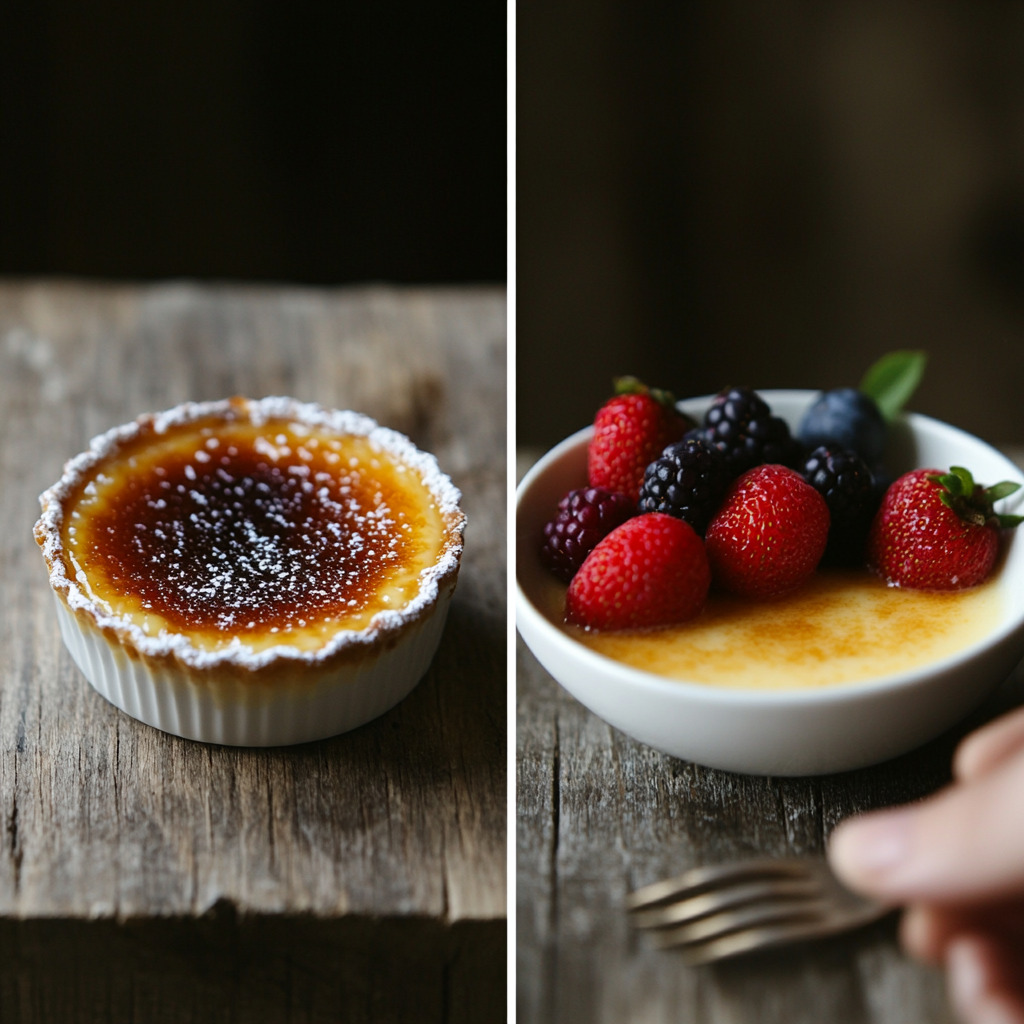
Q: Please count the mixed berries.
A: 9